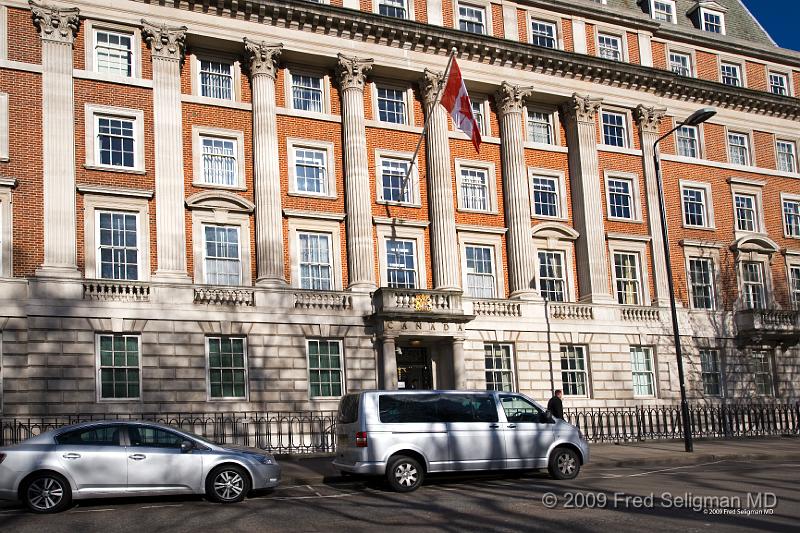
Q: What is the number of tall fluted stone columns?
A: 8